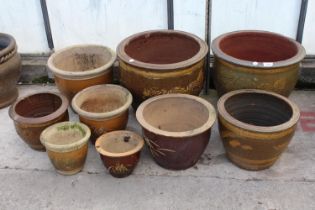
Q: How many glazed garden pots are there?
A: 9